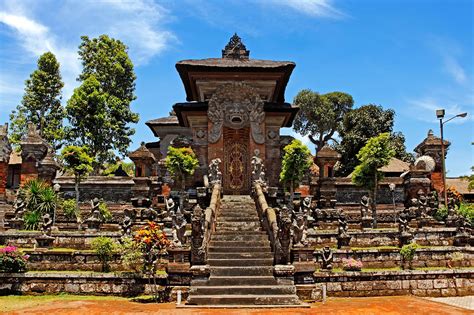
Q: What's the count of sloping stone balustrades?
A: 2